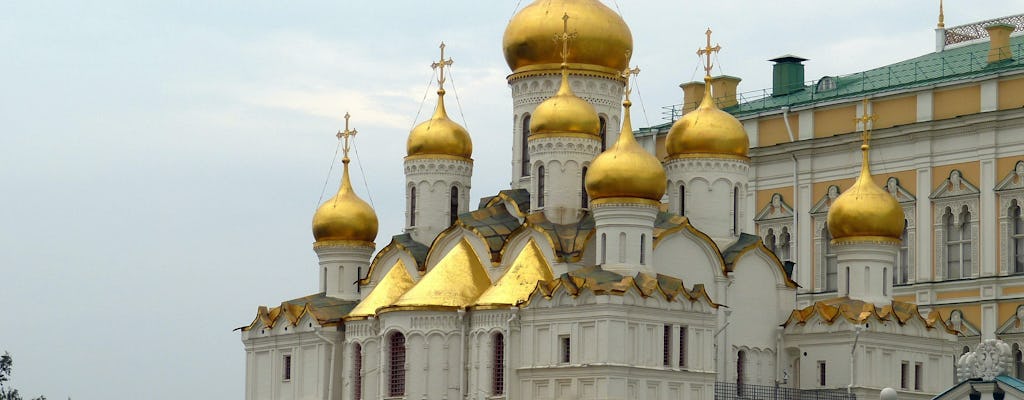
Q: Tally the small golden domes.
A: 6